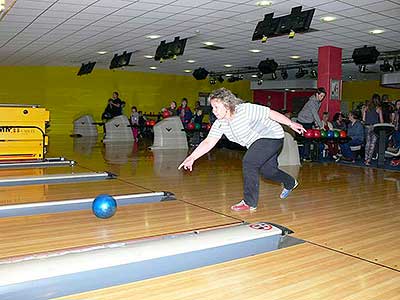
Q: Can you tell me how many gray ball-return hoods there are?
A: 4